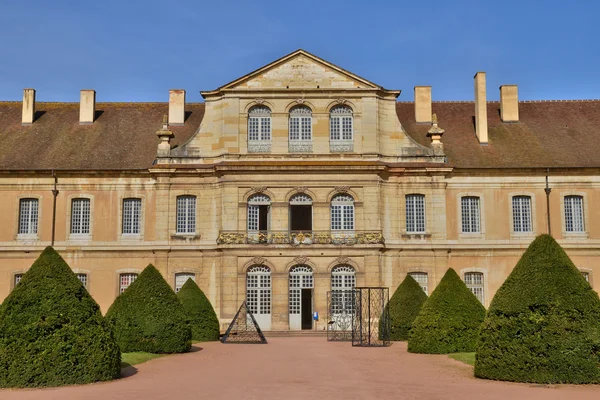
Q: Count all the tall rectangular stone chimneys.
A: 6